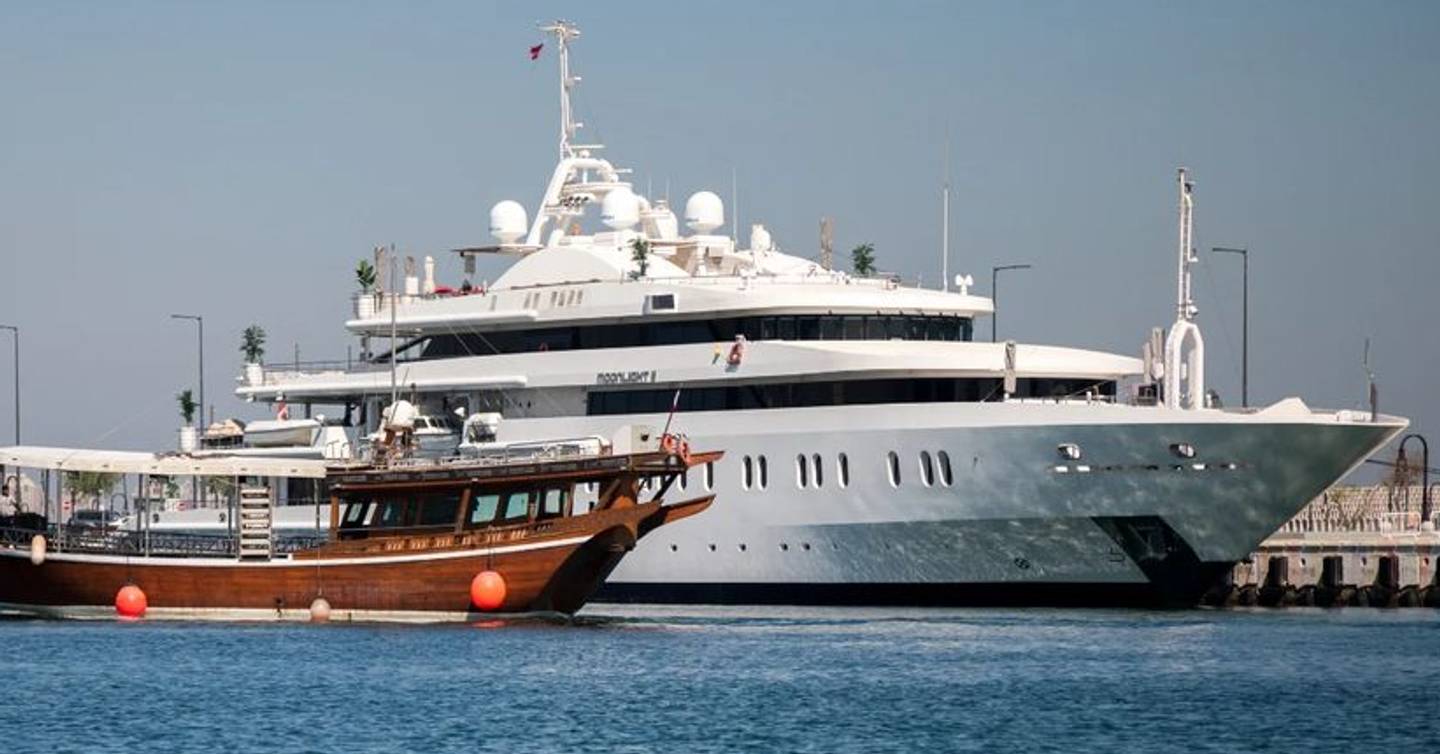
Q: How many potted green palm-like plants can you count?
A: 5